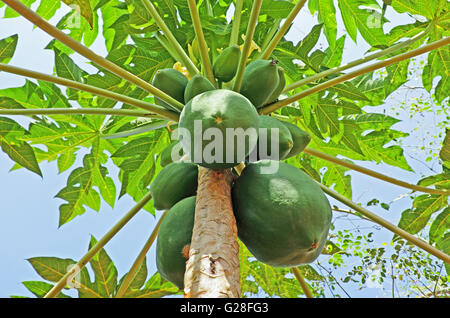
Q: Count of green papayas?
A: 12